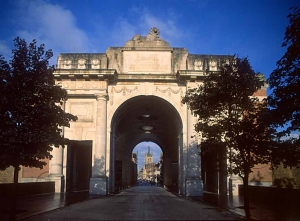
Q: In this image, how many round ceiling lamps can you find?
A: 3